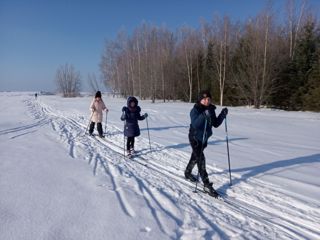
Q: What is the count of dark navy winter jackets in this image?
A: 2